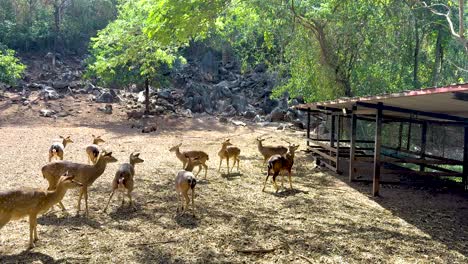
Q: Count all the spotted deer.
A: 10